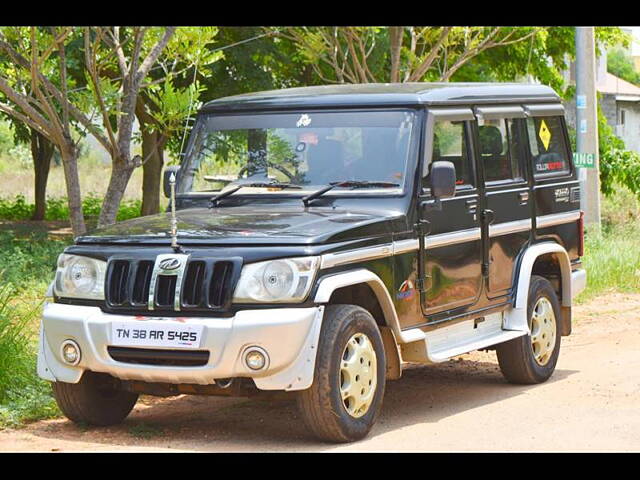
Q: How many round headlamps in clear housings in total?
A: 2